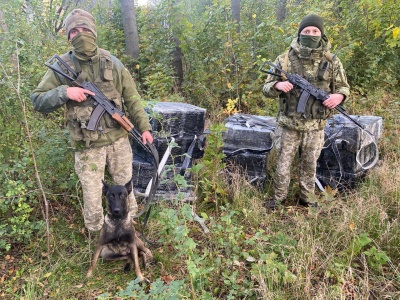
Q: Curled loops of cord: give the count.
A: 1